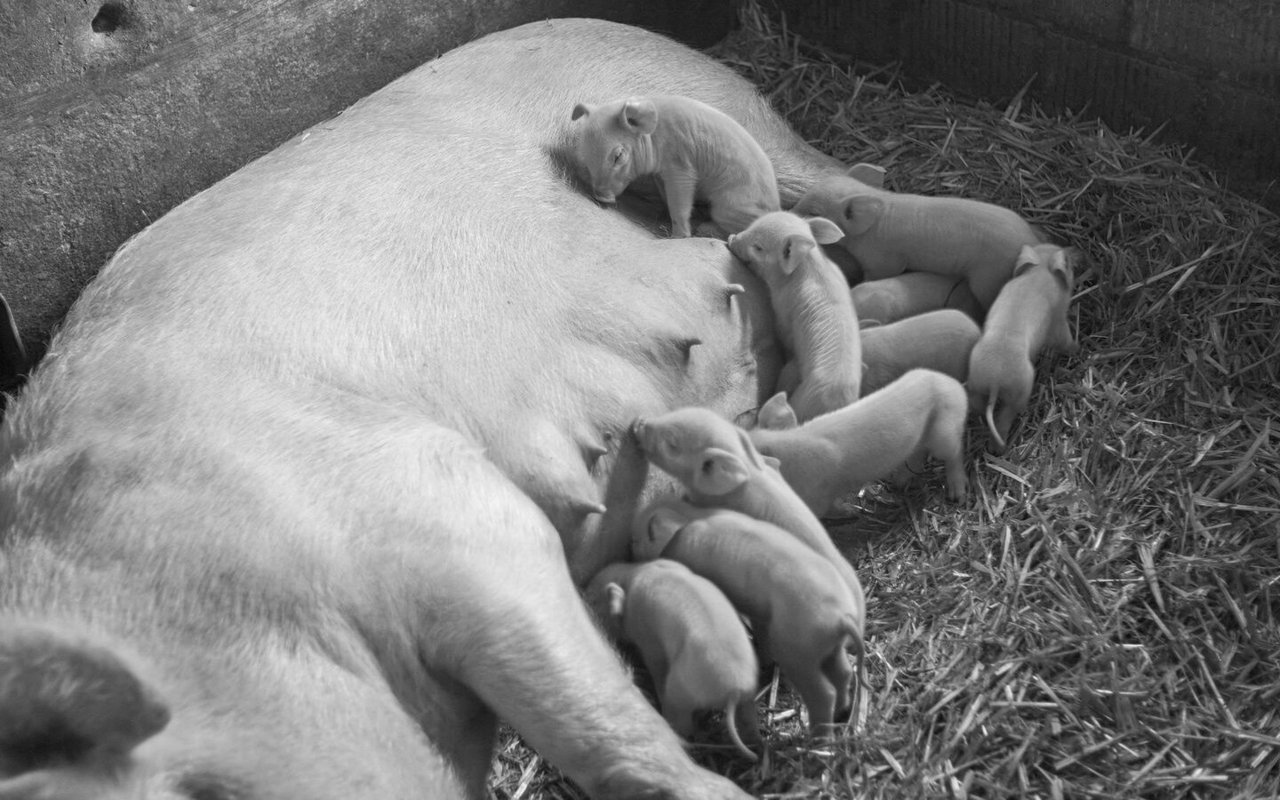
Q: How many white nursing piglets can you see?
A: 10